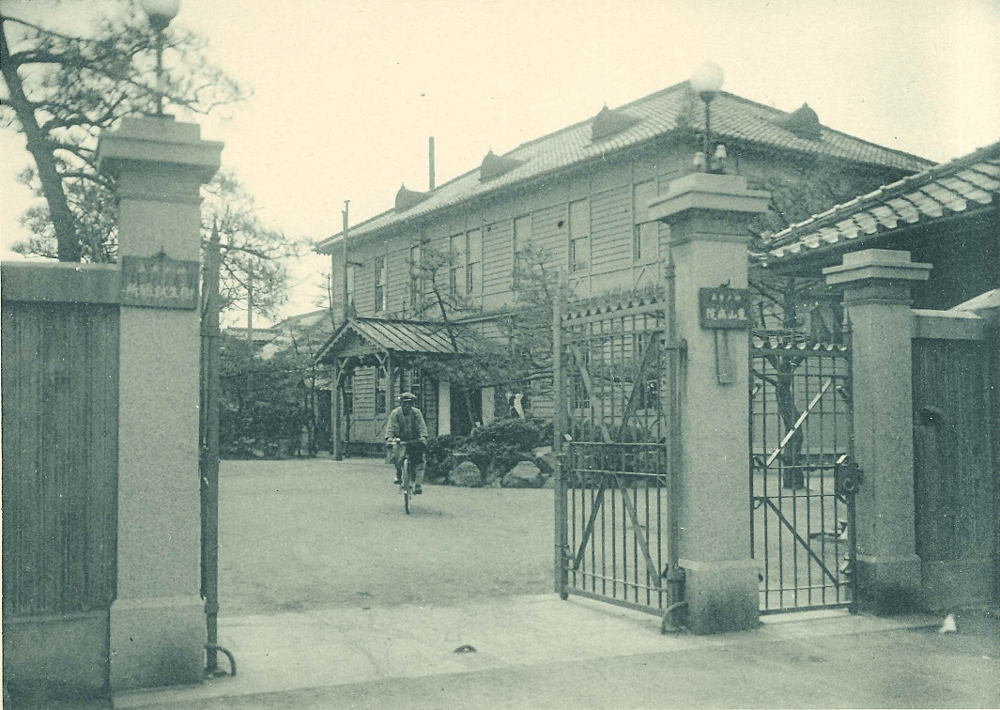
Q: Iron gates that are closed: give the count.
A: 1